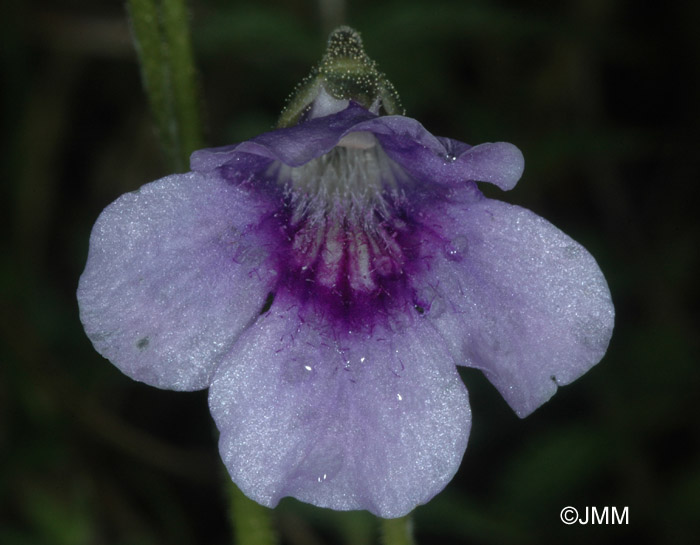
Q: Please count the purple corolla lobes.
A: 5